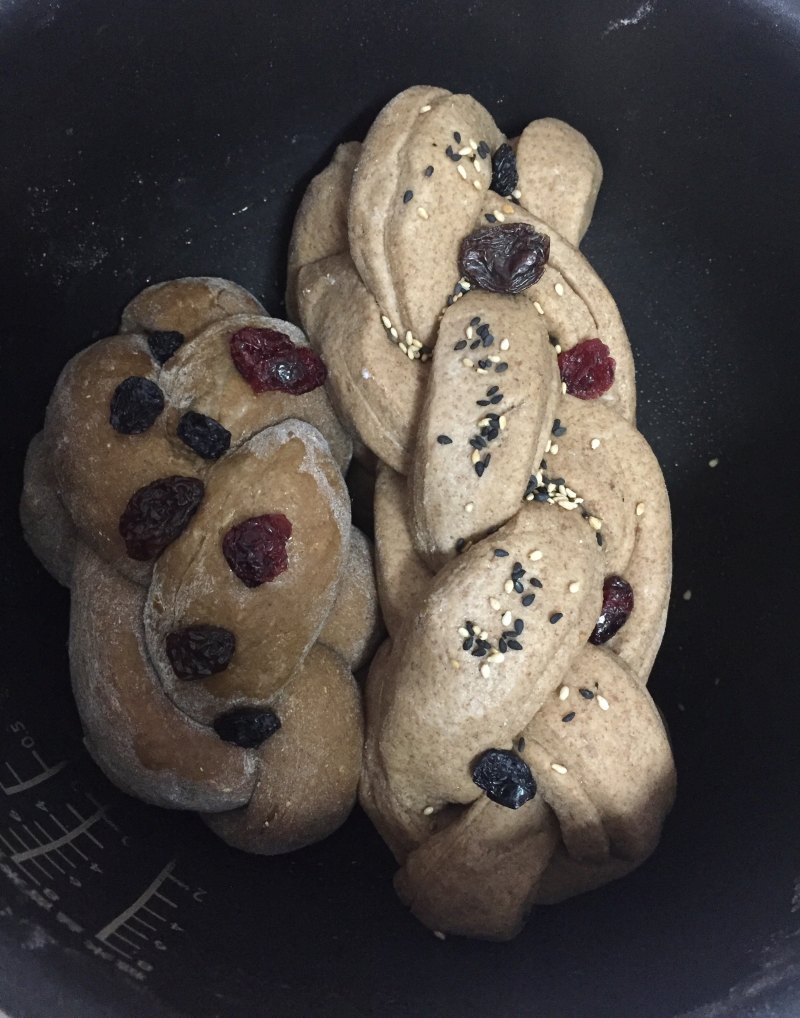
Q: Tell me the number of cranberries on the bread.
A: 4